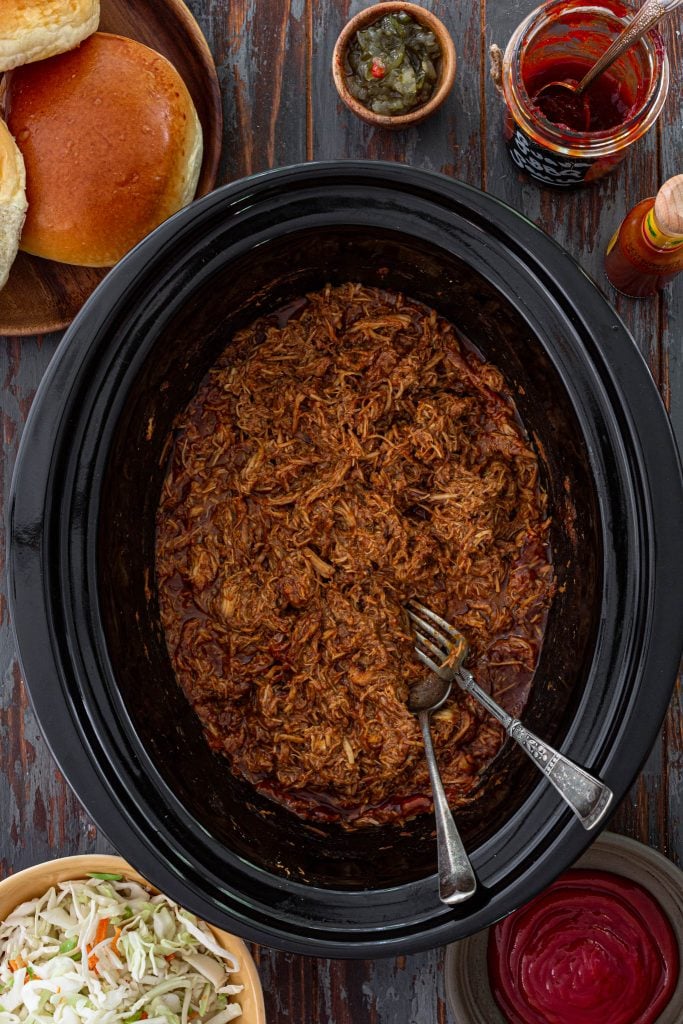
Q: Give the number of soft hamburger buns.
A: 3